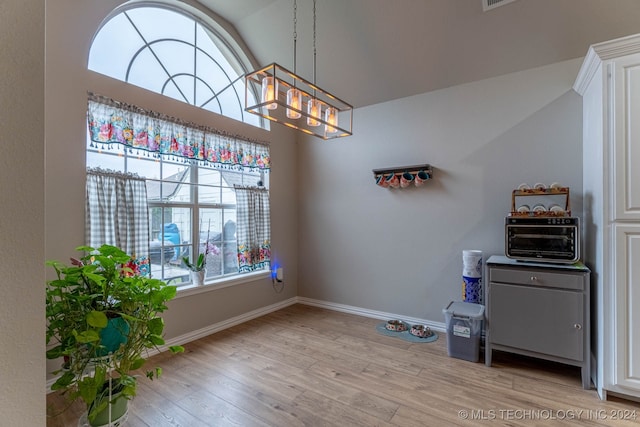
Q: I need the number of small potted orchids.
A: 1